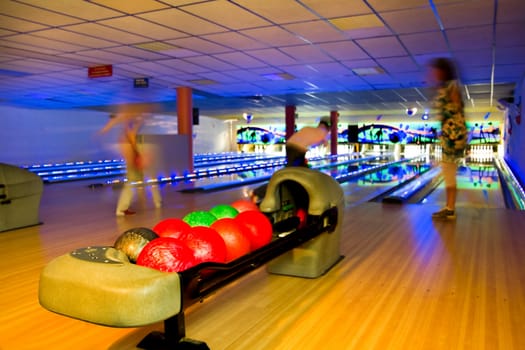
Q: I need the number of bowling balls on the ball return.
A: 9